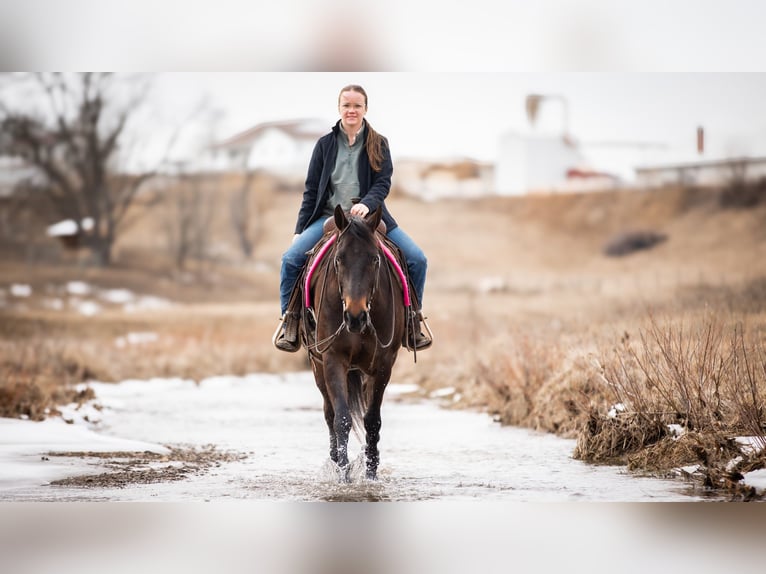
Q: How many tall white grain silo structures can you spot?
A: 1